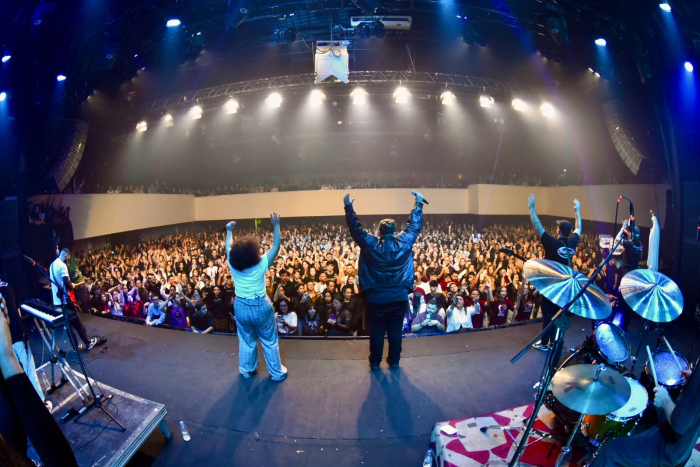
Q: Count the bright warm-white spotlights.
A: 12